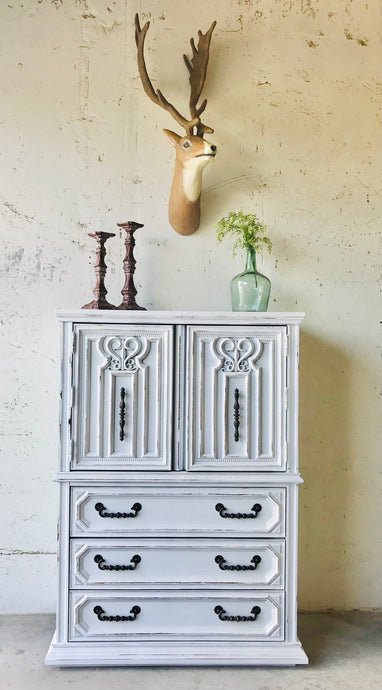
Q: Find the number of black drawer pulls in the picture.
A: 6